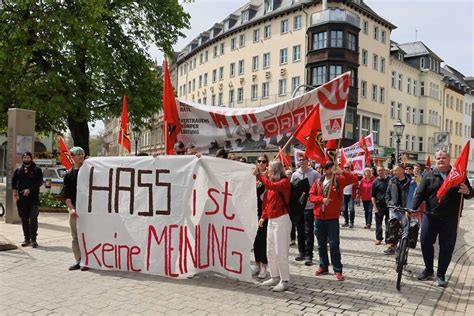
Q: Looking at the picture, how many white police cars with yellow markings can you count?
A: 1